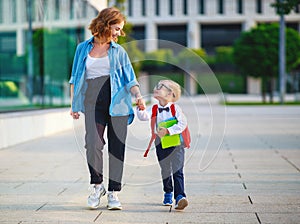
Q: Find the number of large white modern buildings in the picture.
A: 1